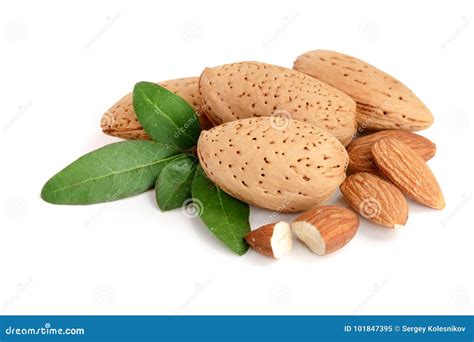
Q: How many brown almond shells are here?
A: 4